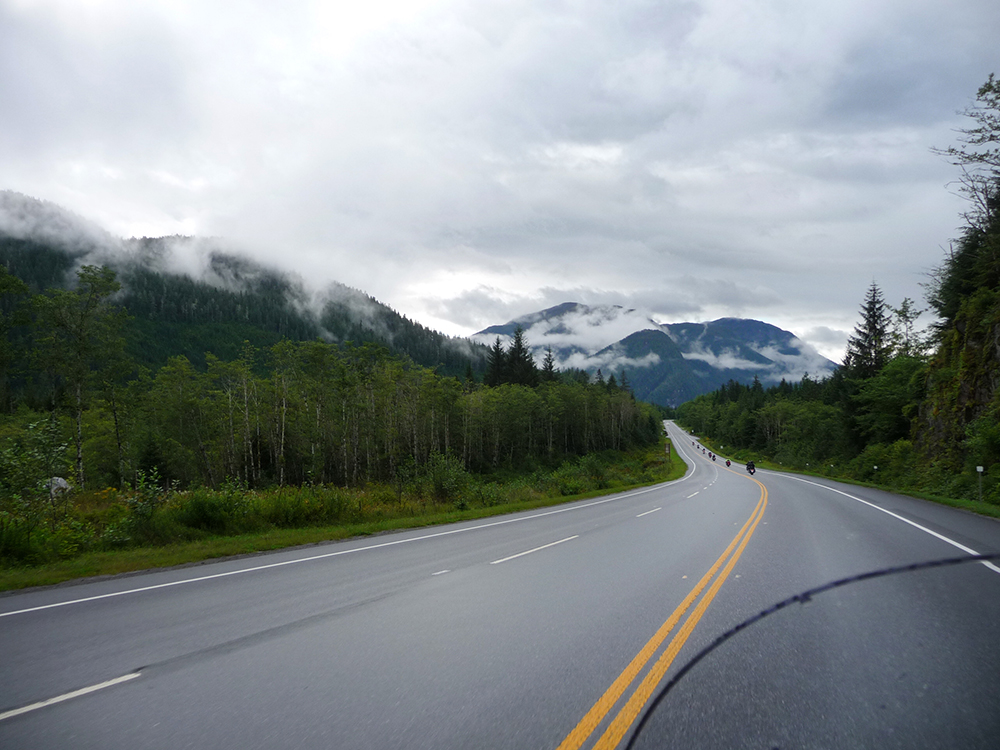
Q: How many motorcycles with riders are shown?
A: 7